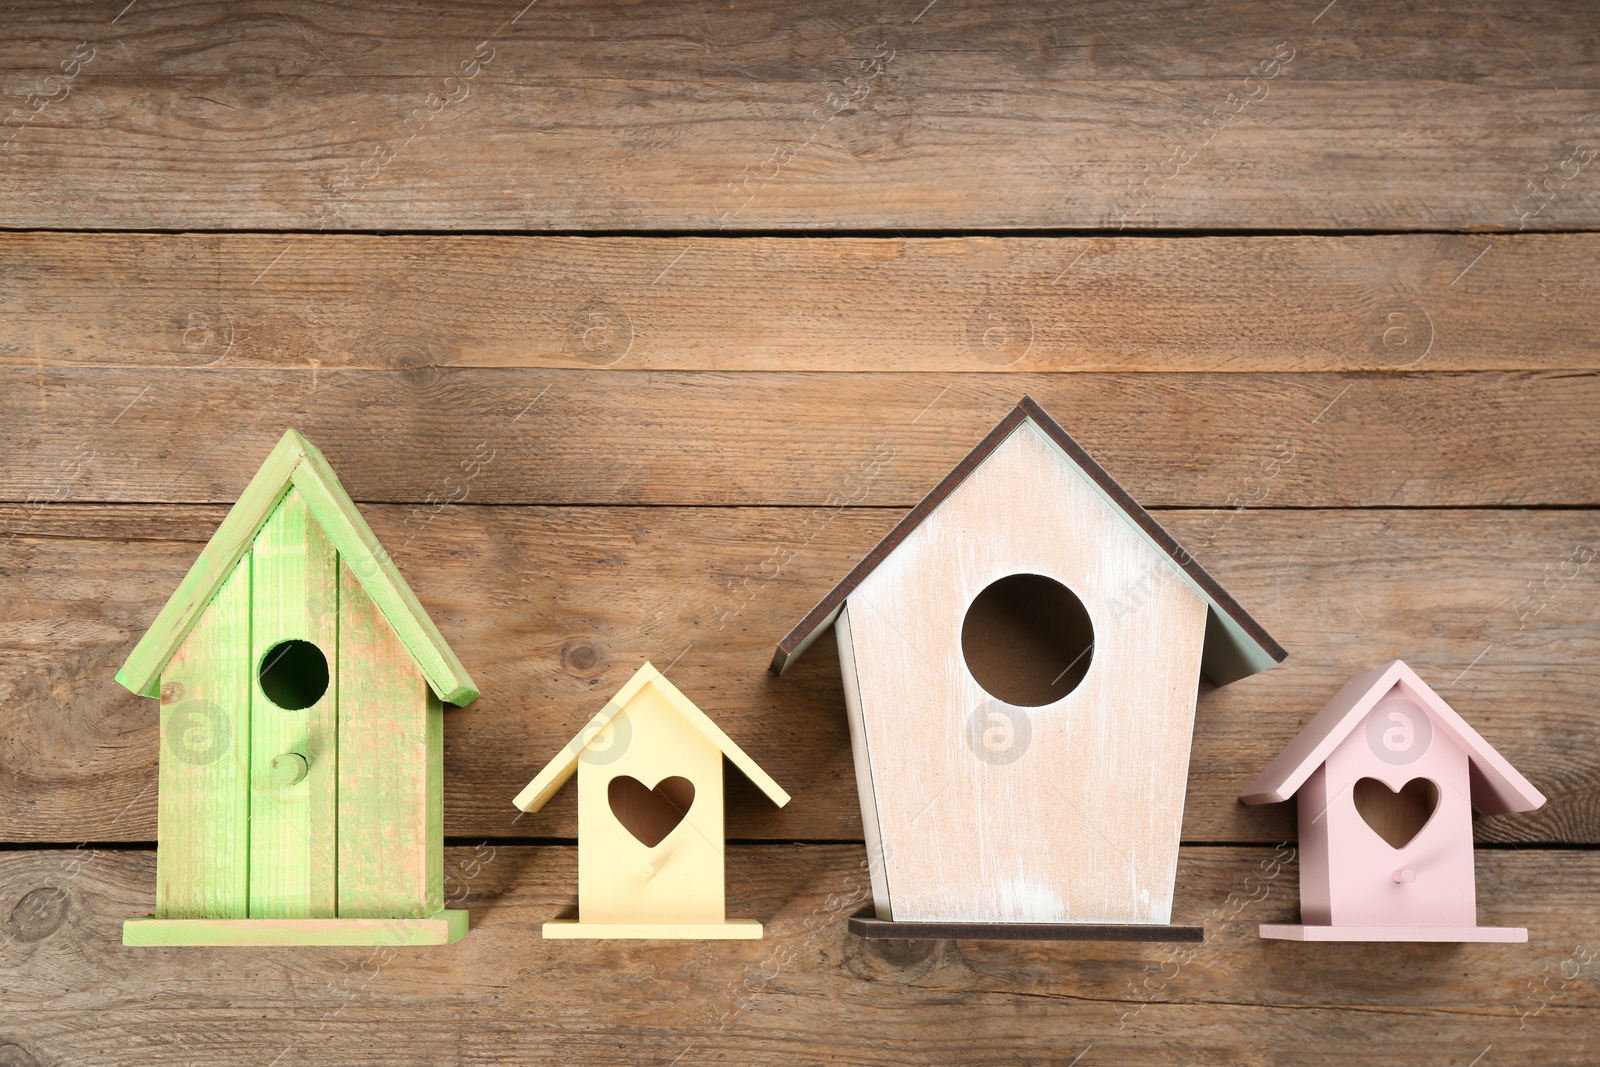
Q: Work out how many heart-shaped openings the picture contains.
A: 2